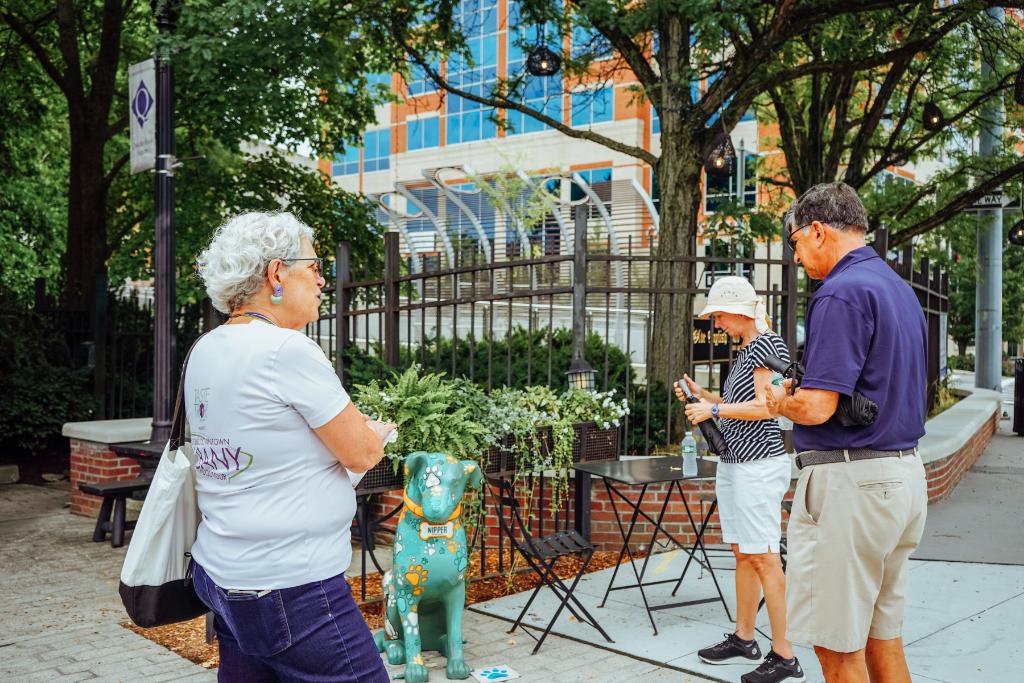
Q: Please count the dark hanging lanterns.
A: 5